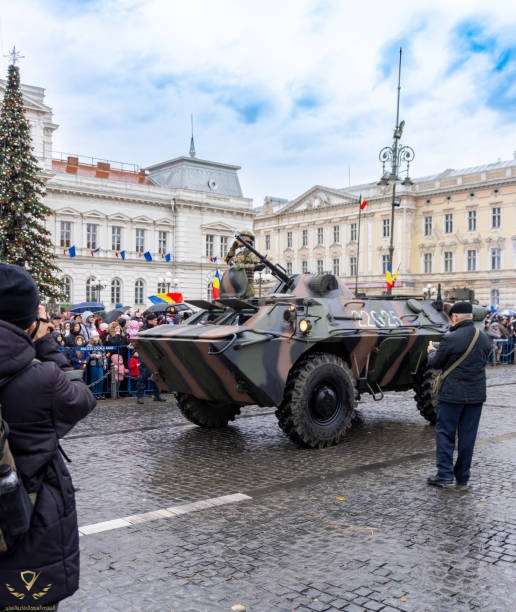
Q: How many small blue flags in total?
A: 6